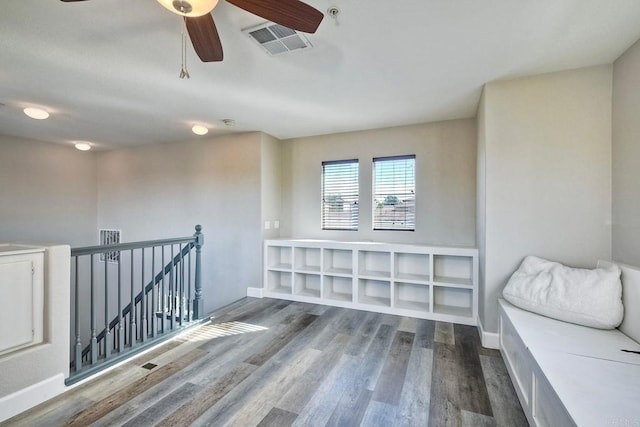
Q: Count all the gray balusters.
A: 11